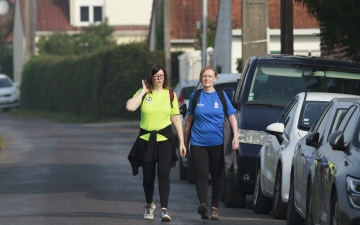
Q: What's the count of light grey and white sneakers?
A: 2